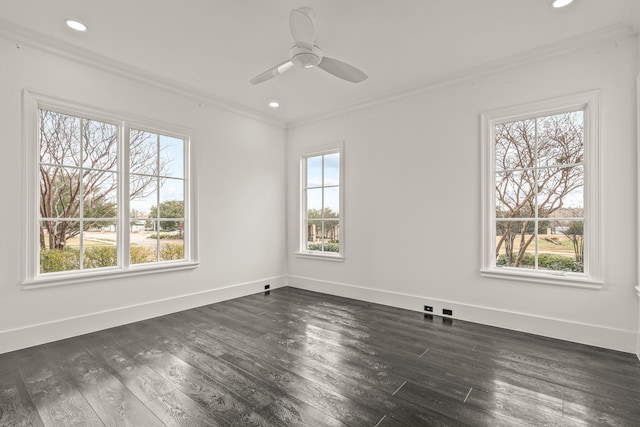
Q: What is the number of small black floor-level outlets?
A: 3